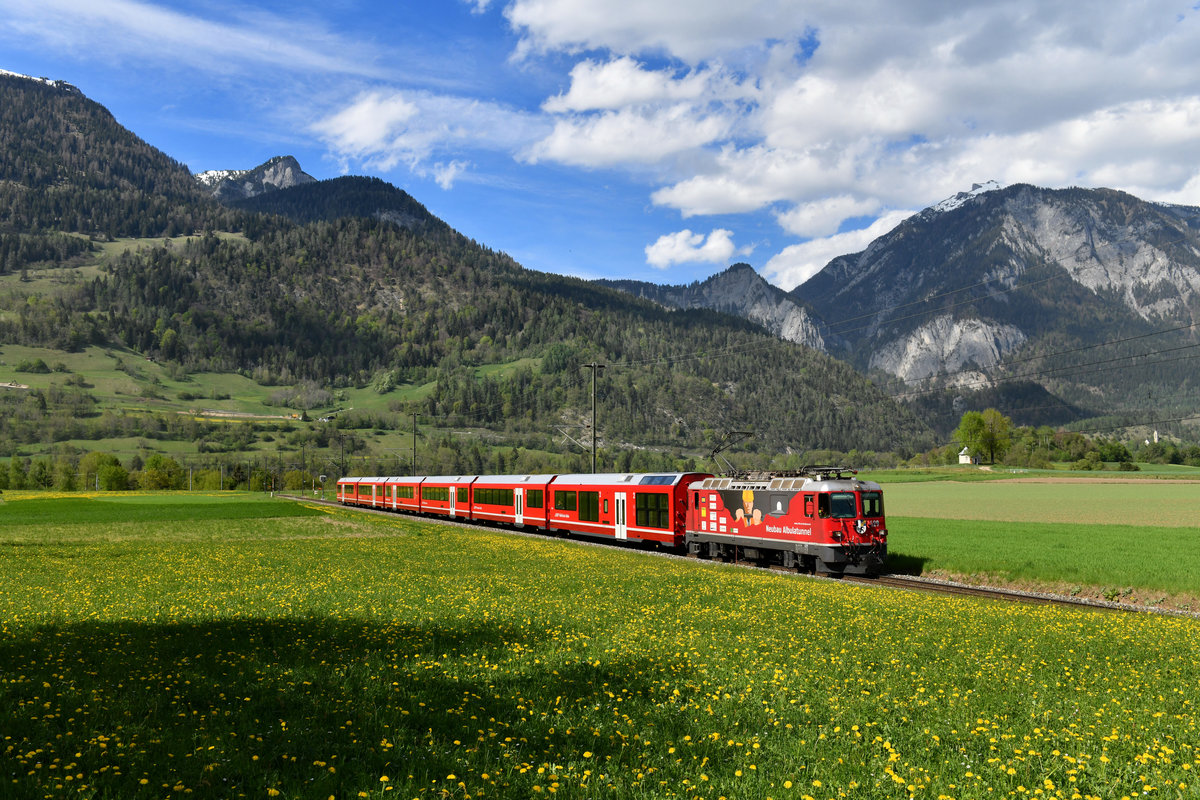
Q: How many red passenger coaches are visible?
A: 6